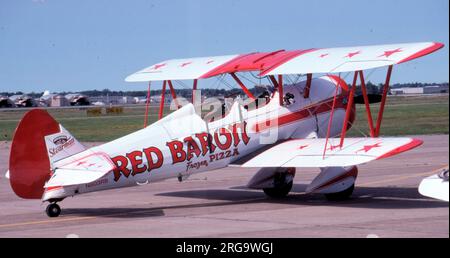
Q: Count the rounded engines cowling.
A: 1